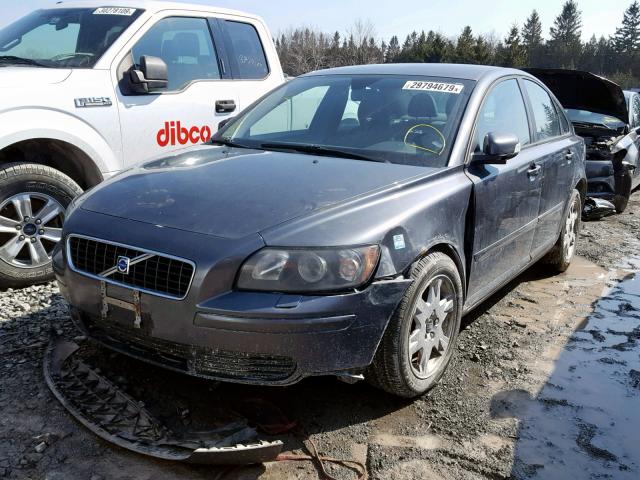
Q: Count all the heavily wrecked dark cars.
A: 1